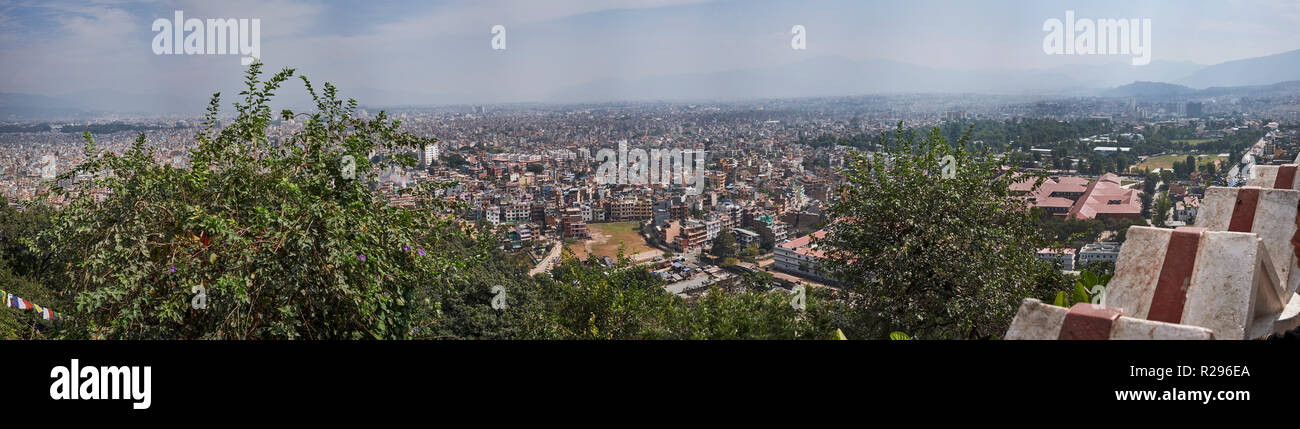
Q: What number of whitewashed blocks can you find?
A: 4